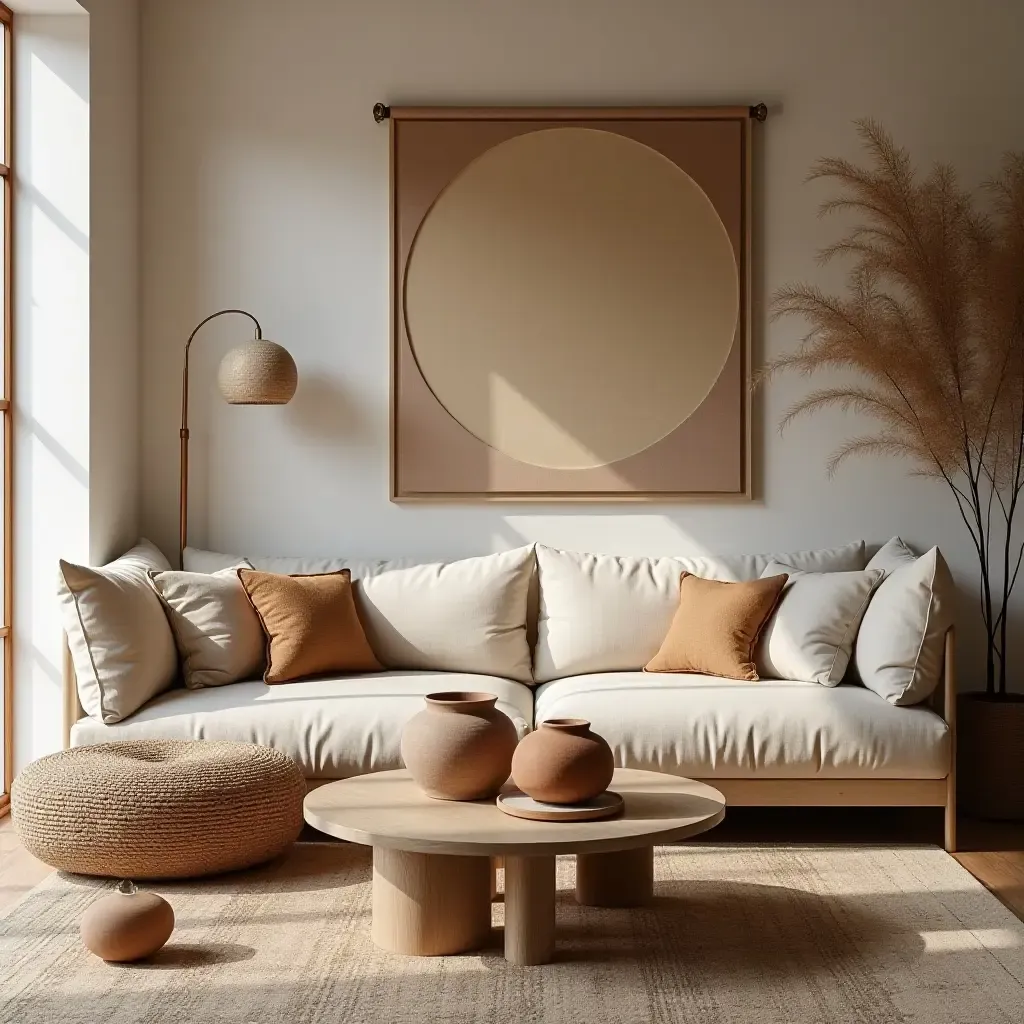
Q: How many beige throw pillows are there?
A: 4